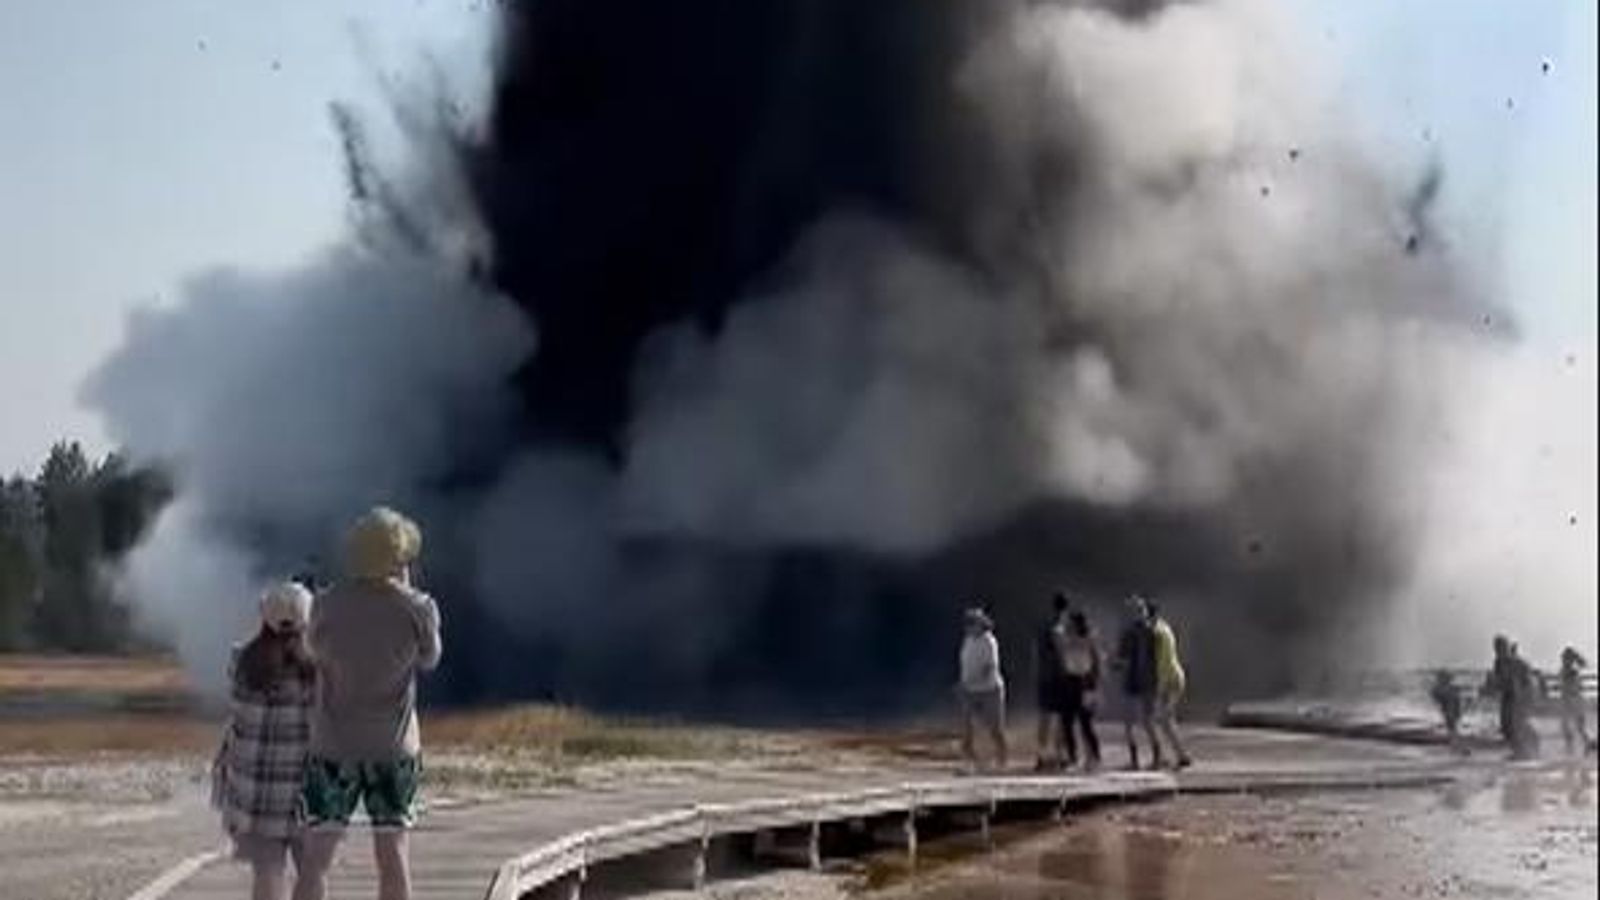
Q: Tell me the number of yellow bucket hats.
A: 1